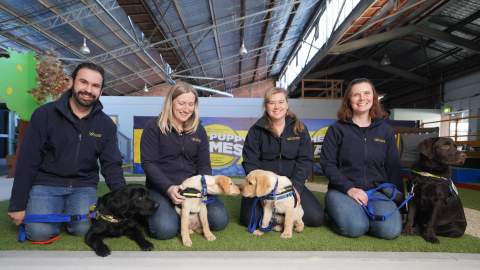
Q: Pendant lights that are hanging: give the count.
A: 4